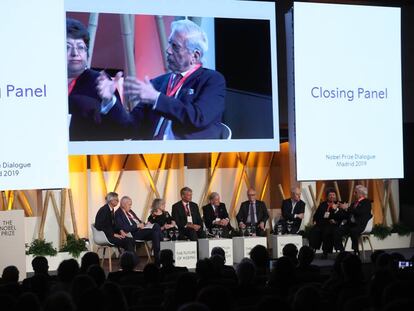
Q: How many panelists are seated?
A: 9